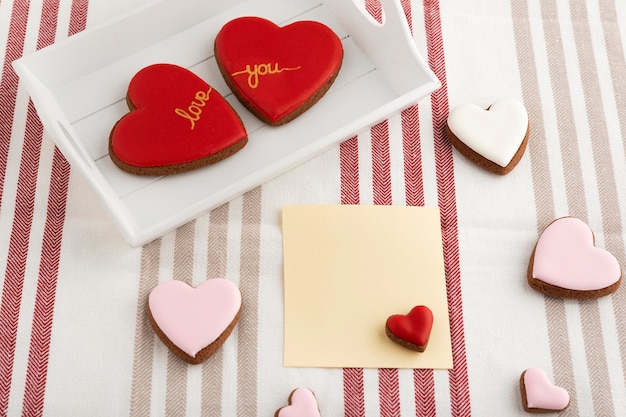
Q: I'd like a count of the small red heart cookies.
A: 1